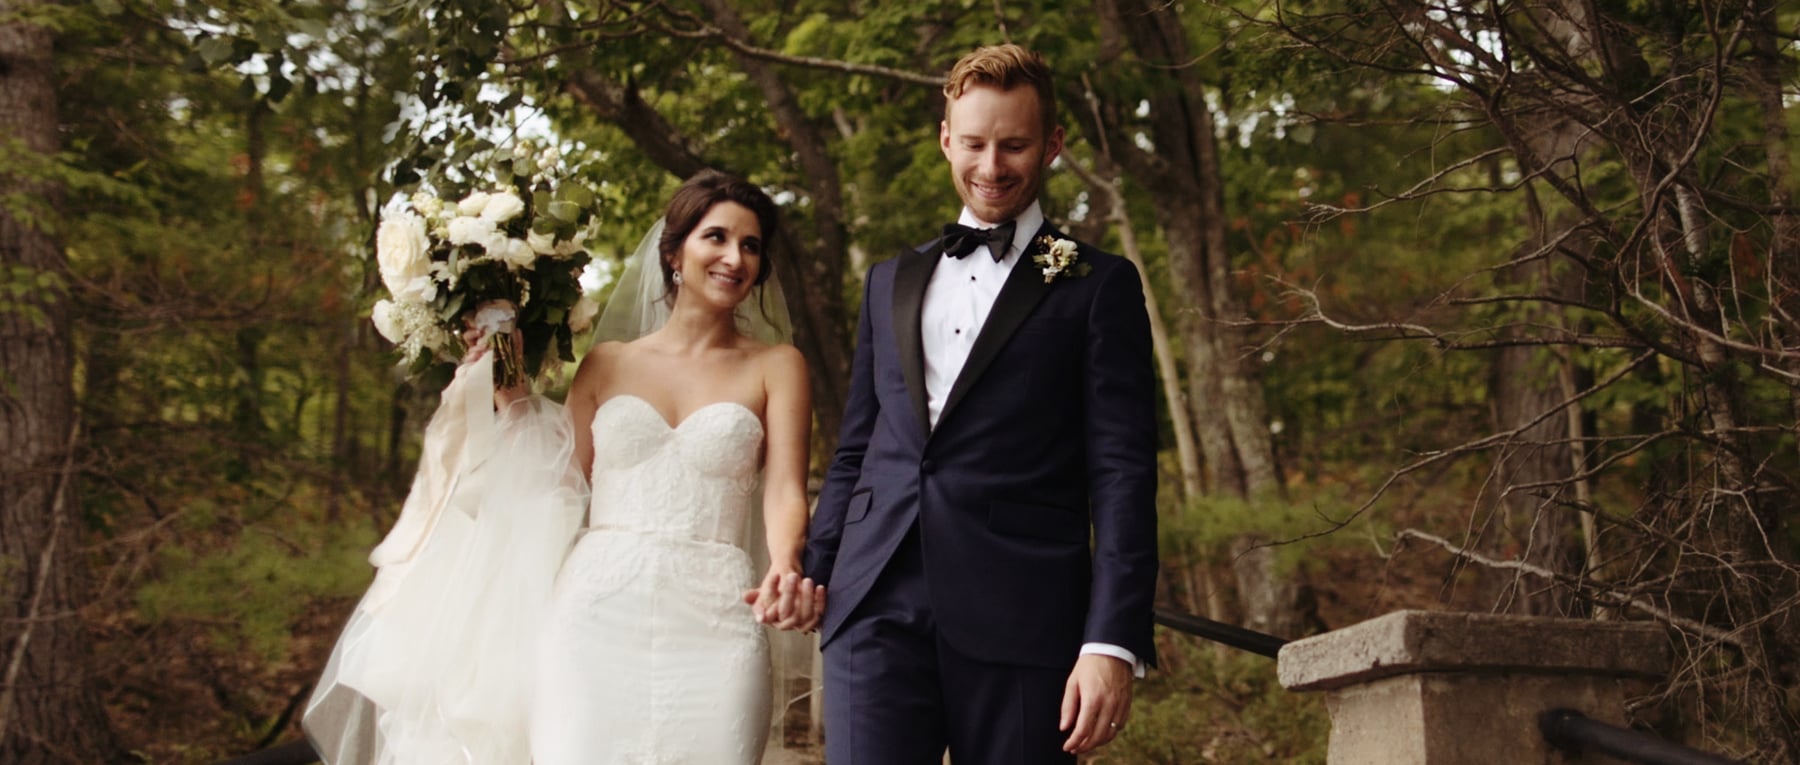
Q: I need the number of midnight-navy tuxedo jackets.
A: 1